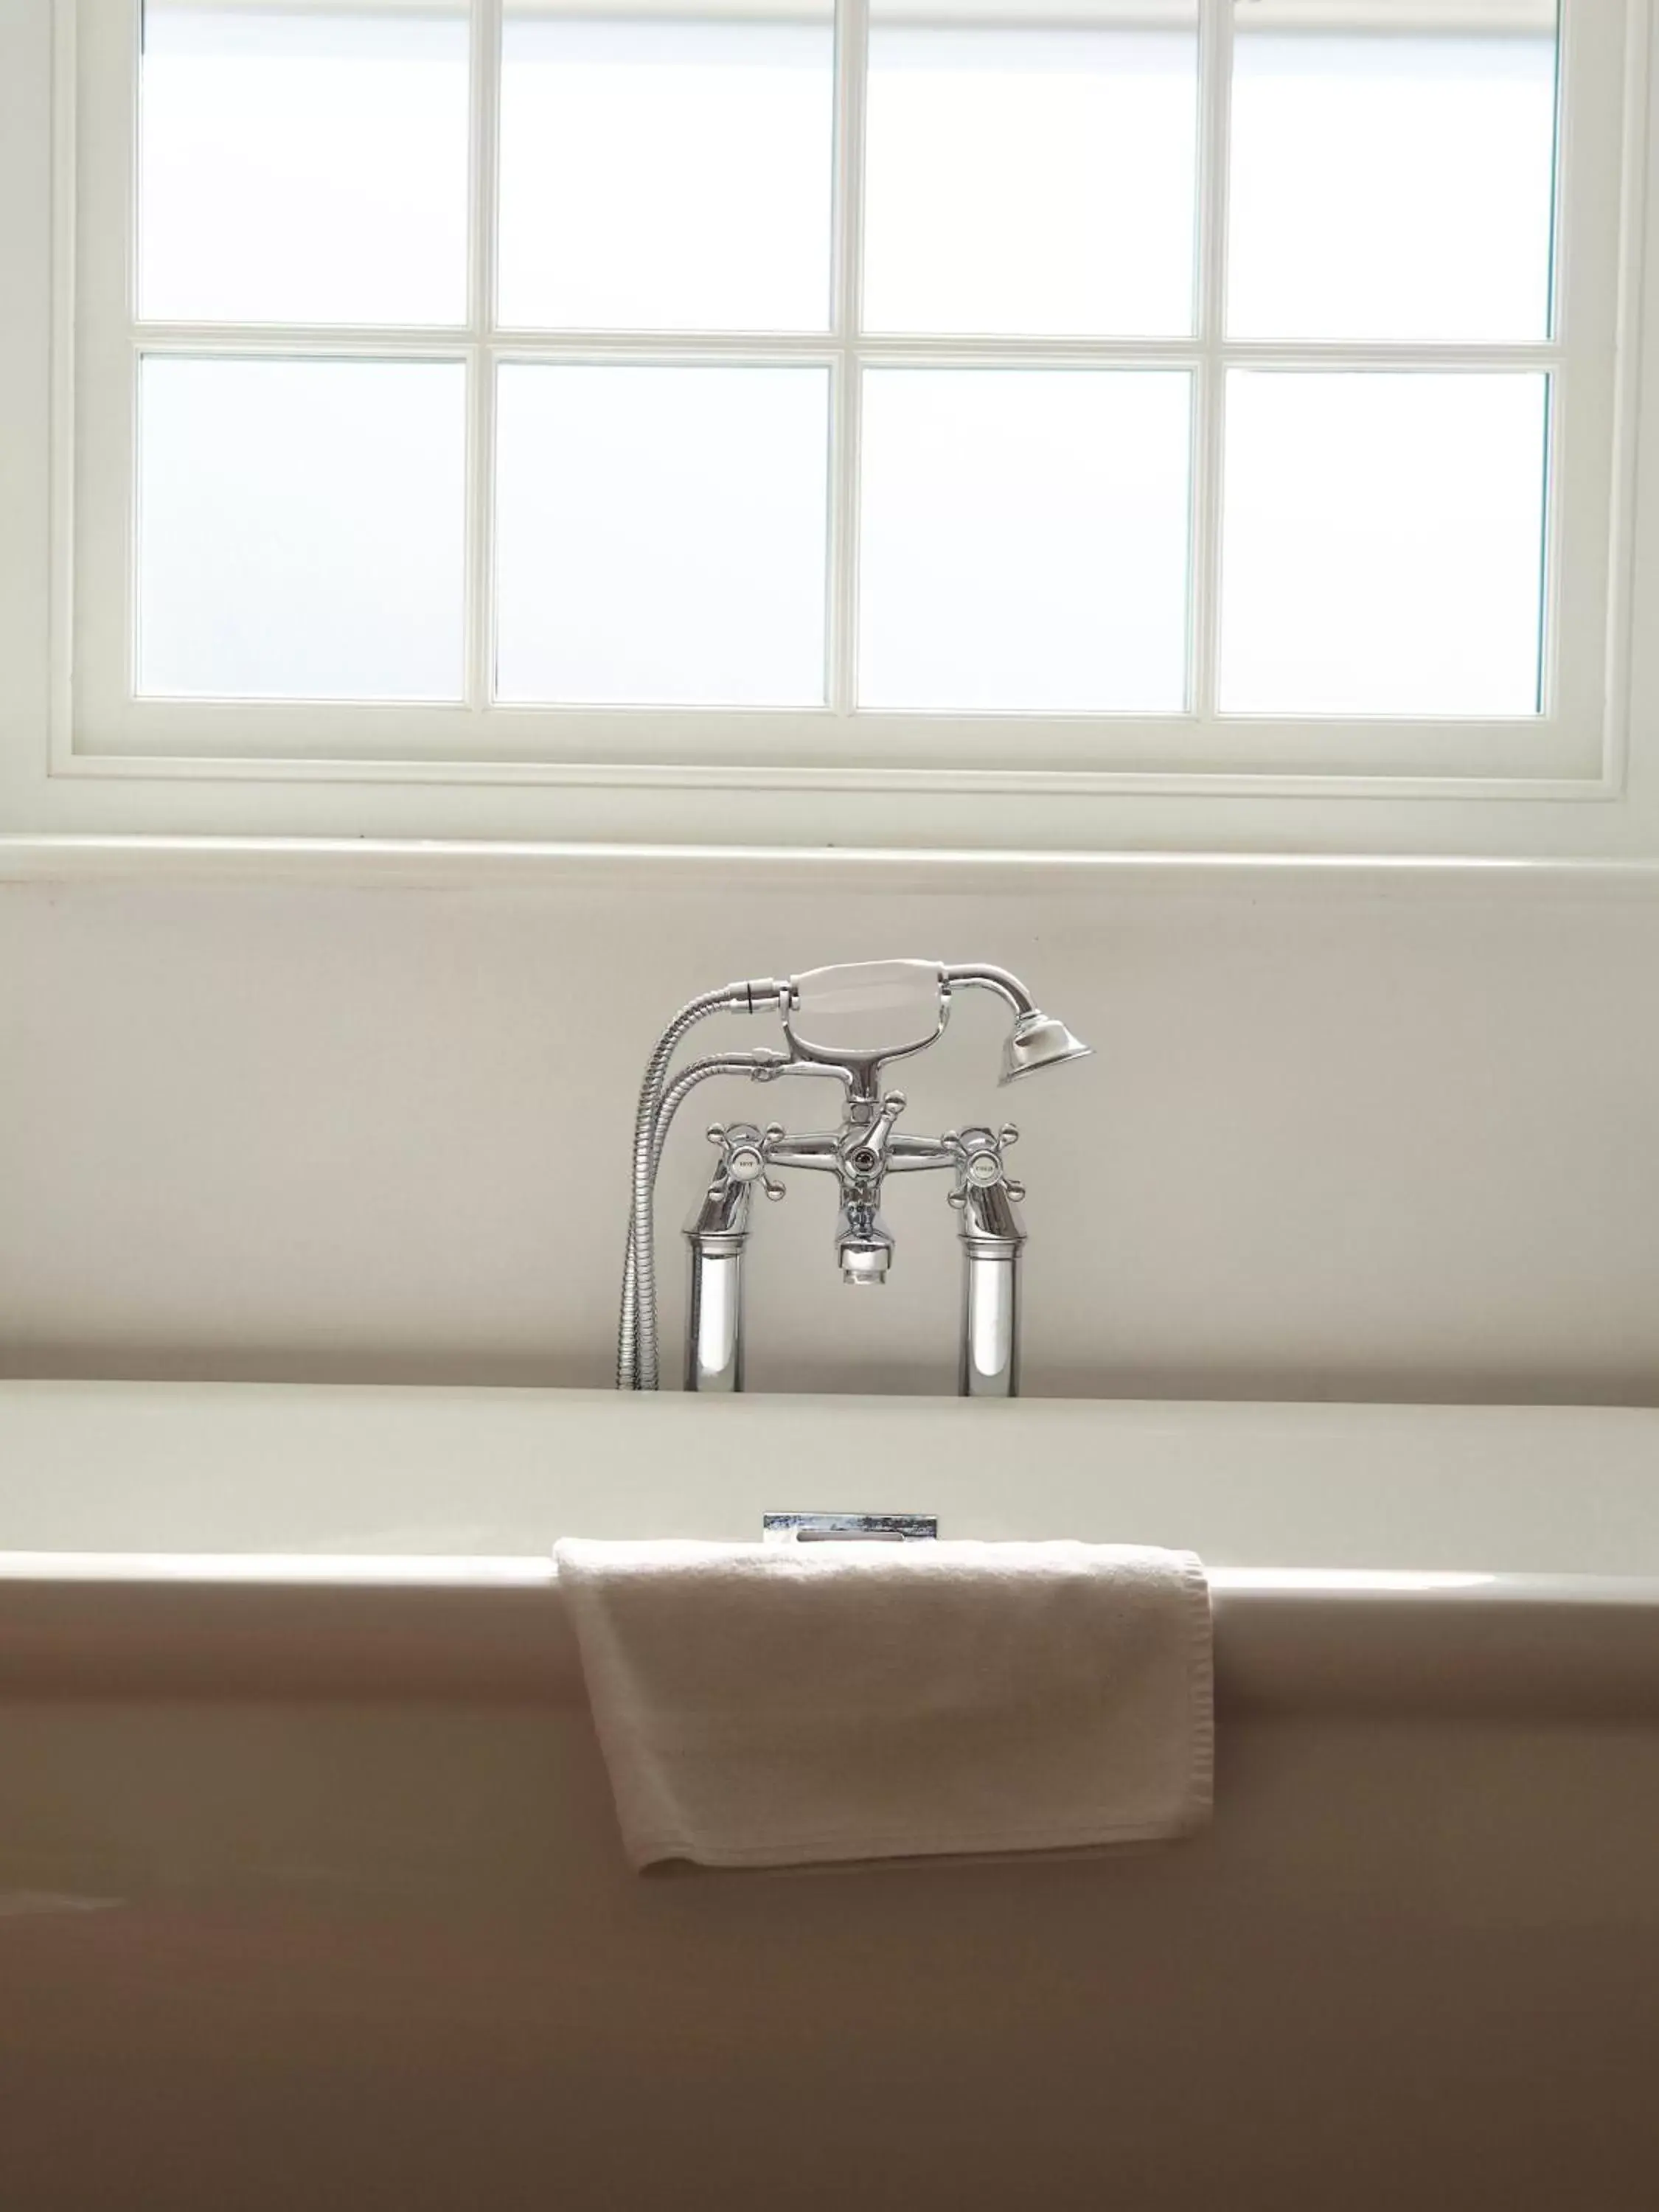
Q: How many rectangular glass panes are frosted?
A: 8